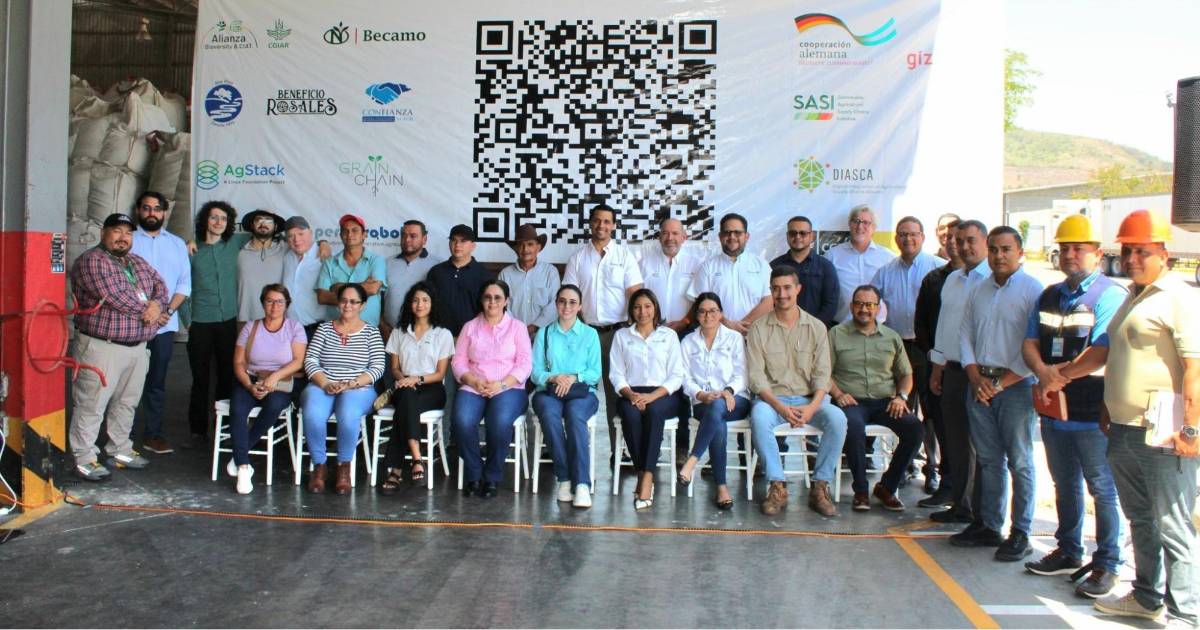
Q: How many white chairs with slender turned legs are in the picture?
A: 9